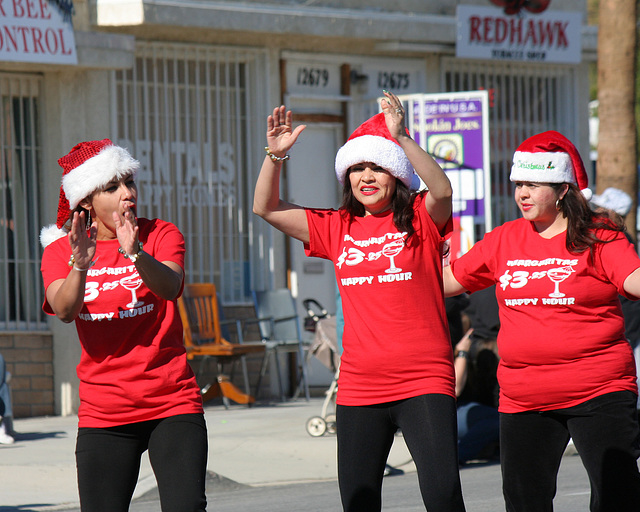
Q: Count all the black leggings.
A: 3